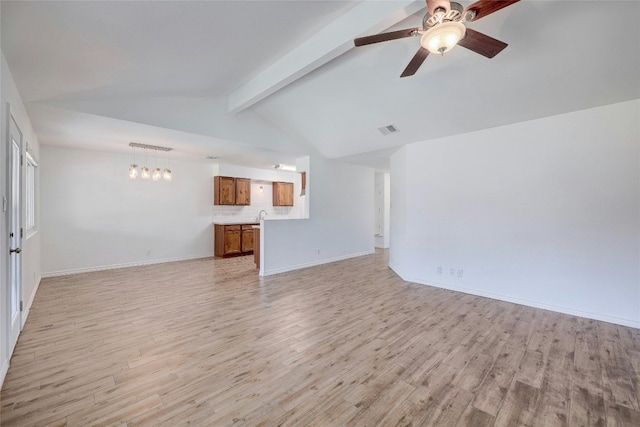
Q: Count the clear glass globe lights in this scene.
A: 4